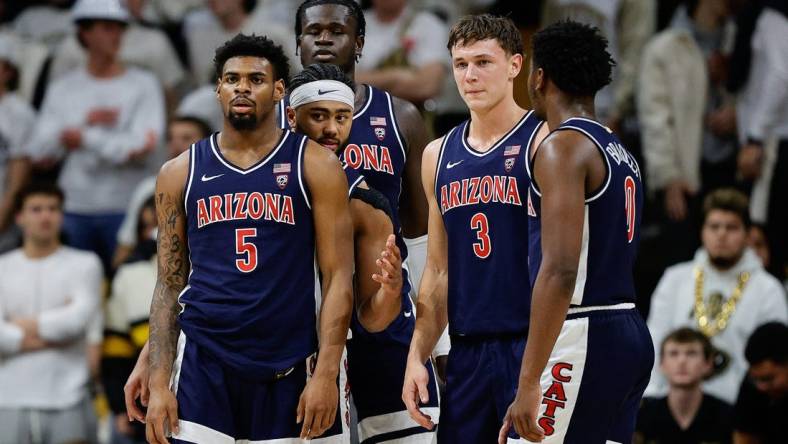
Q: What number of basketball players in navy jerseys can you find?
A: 5